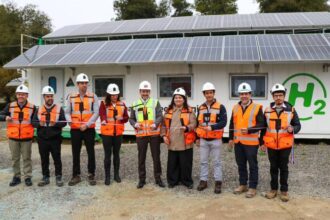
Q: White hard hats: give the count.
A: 9